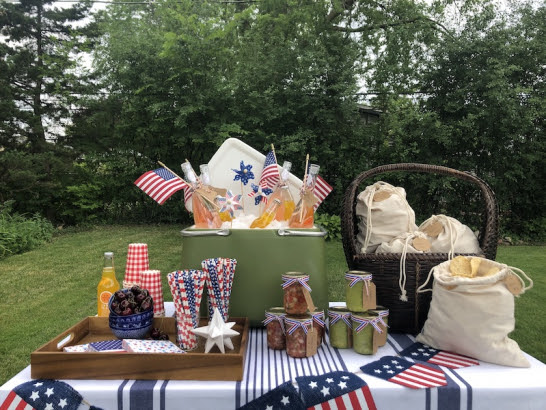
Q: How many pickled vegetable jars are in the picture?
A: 8